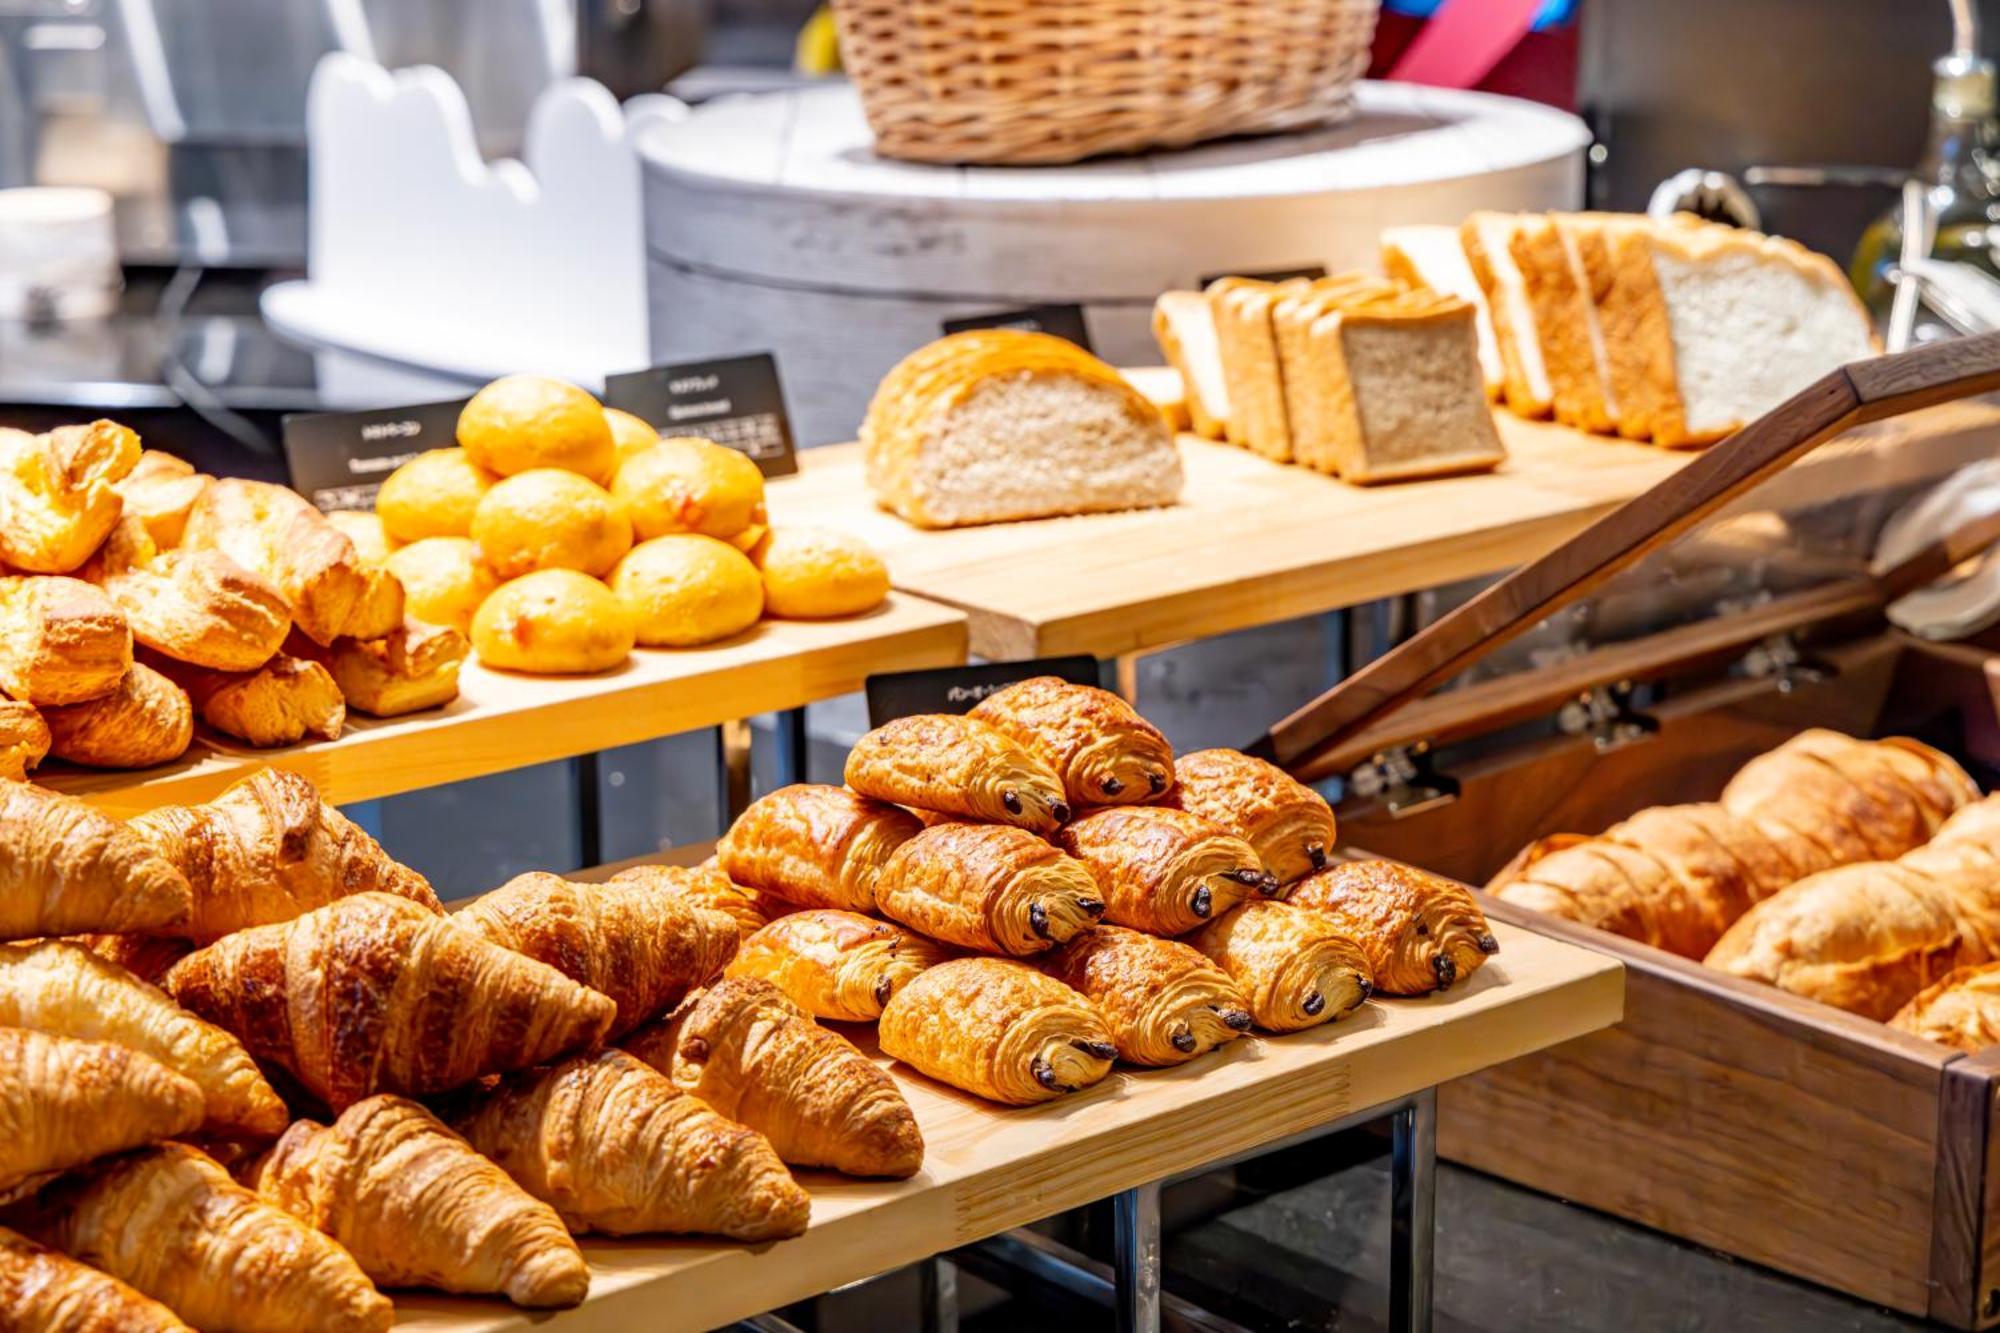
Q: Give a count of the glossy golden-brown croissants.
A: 11